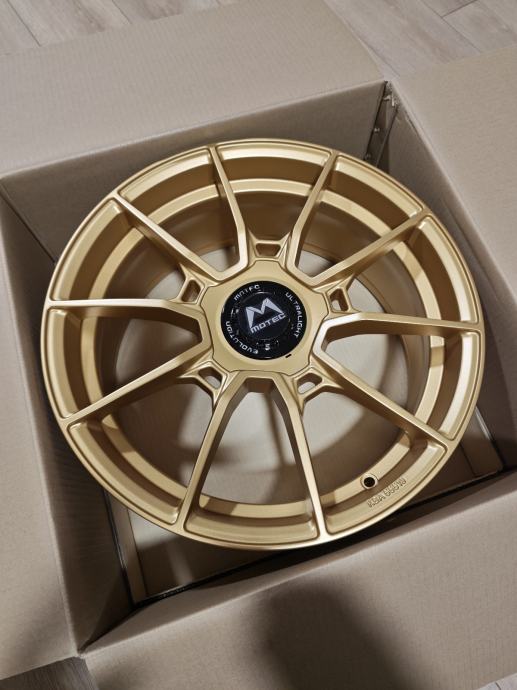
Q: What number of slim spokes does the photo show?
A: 10